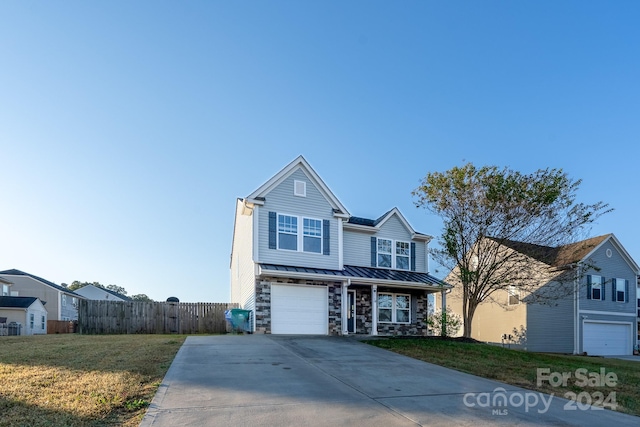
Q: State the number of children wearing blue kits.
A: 0